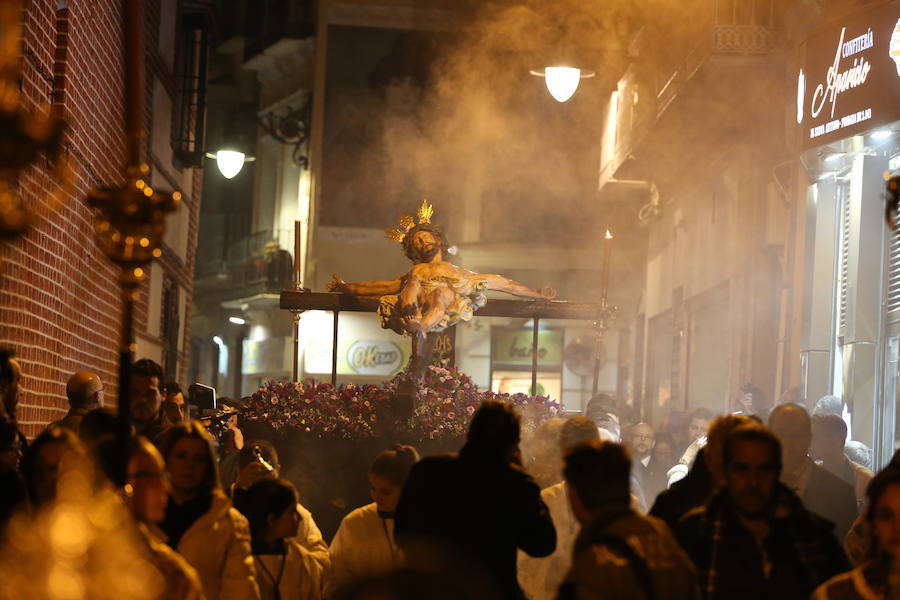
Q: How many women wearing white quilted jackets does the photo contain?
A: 1